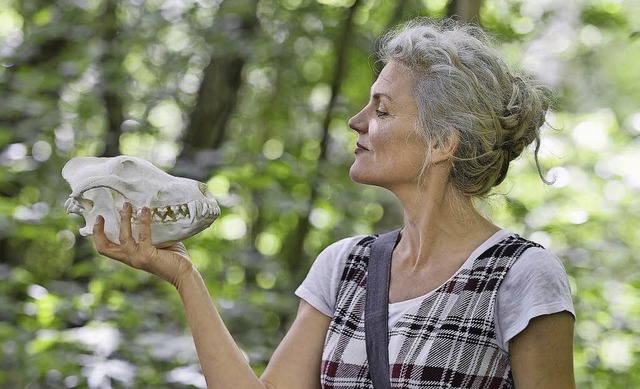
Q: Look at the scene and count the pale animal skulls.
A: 1